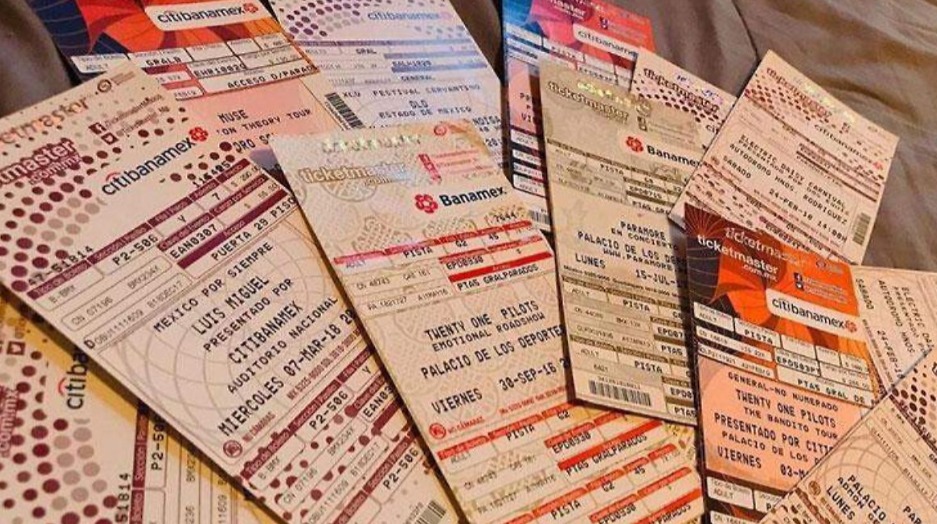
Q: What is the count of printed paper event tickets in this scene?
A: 12